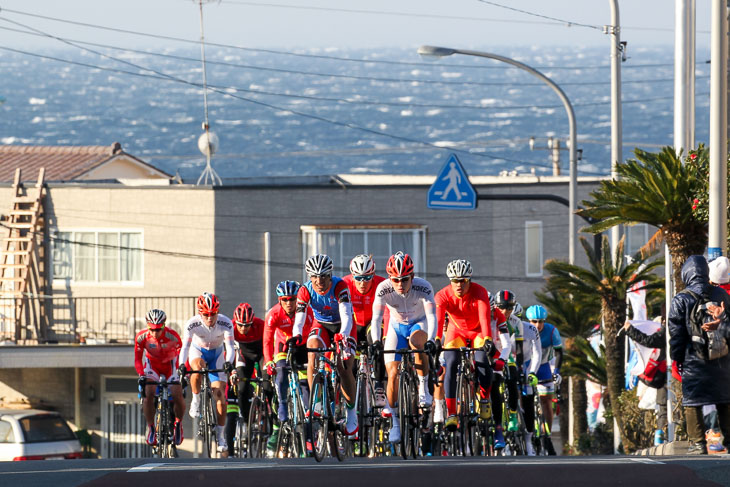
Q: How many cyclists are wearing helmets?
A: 12